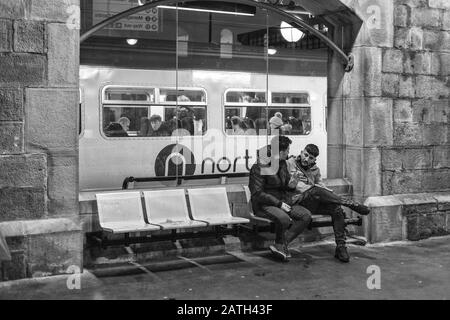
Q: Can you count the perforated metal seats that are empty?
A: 3